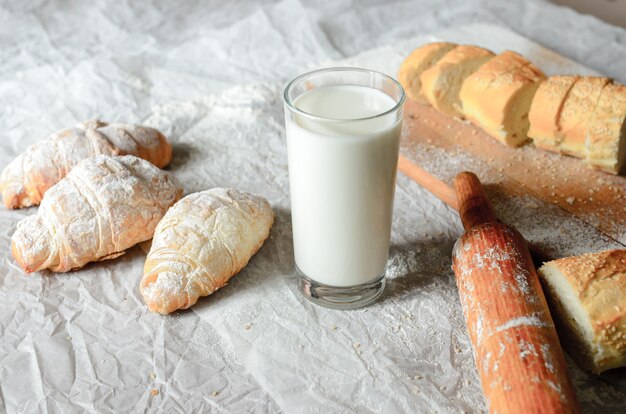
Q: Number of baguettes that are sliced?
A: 1